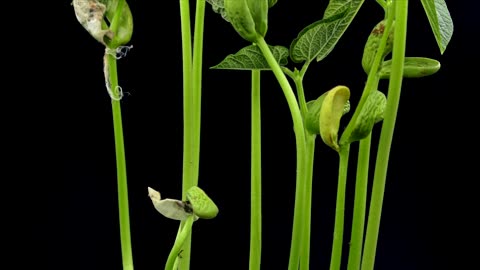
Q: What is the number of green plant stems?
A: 10